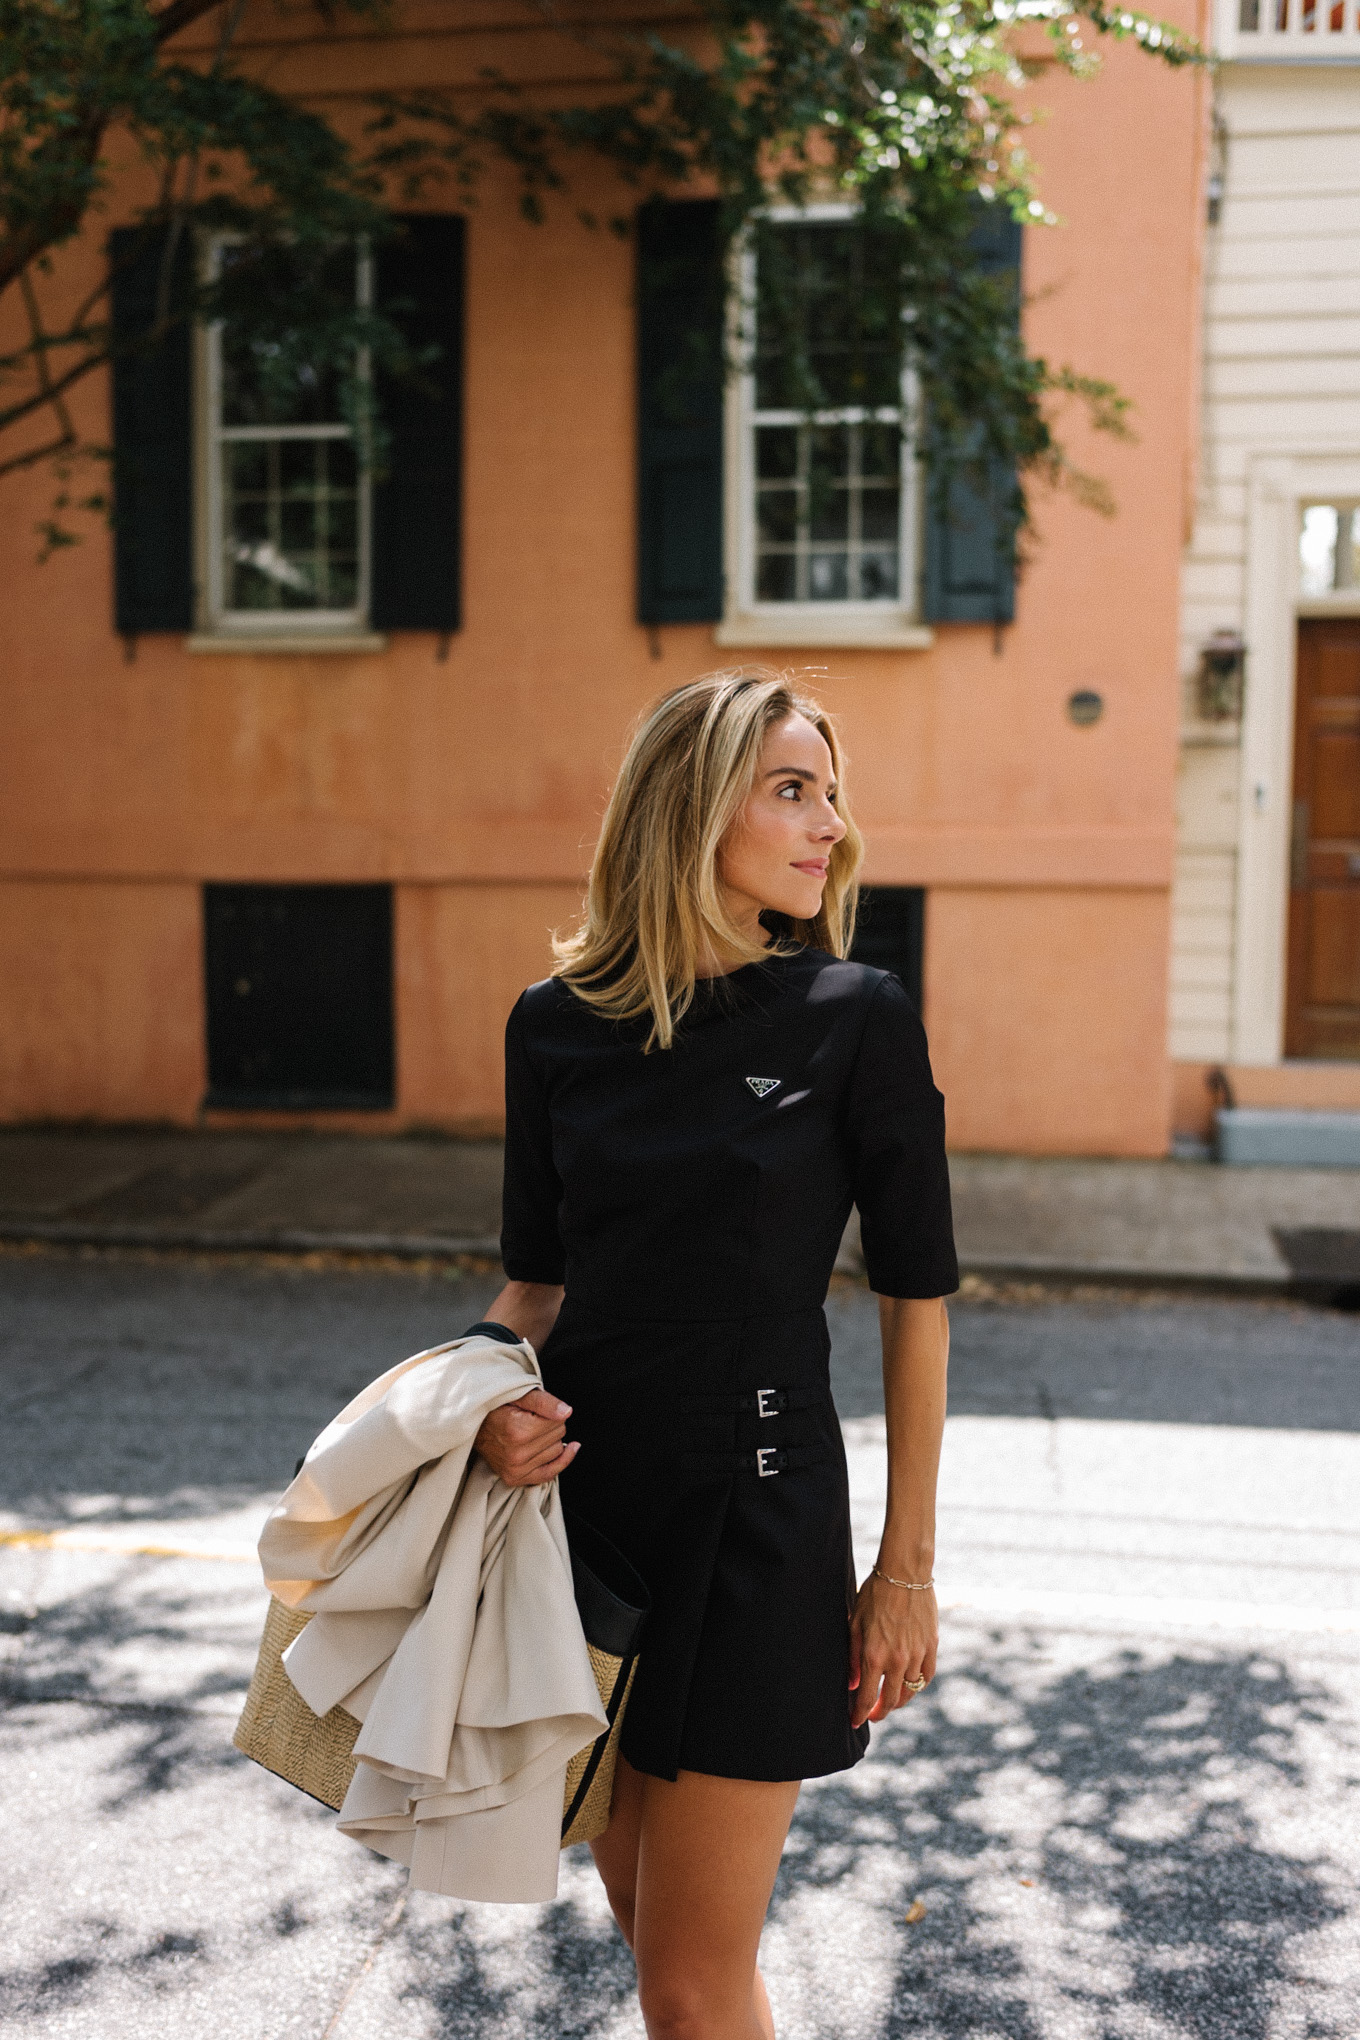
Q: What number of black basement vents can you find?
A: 2